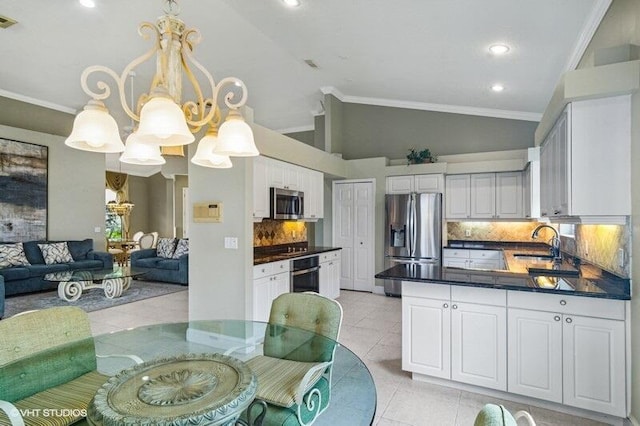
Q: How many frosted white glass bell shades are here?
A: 5